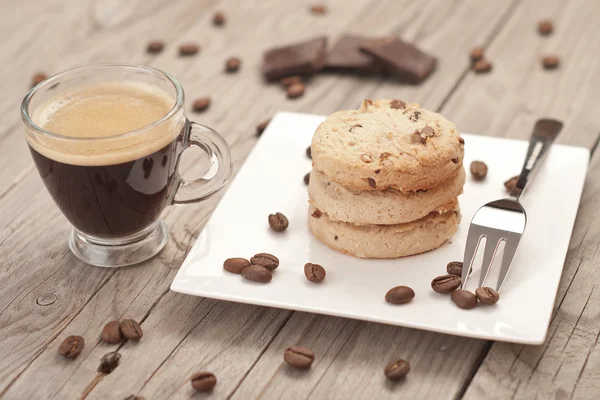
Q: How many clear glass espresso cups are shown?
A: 1